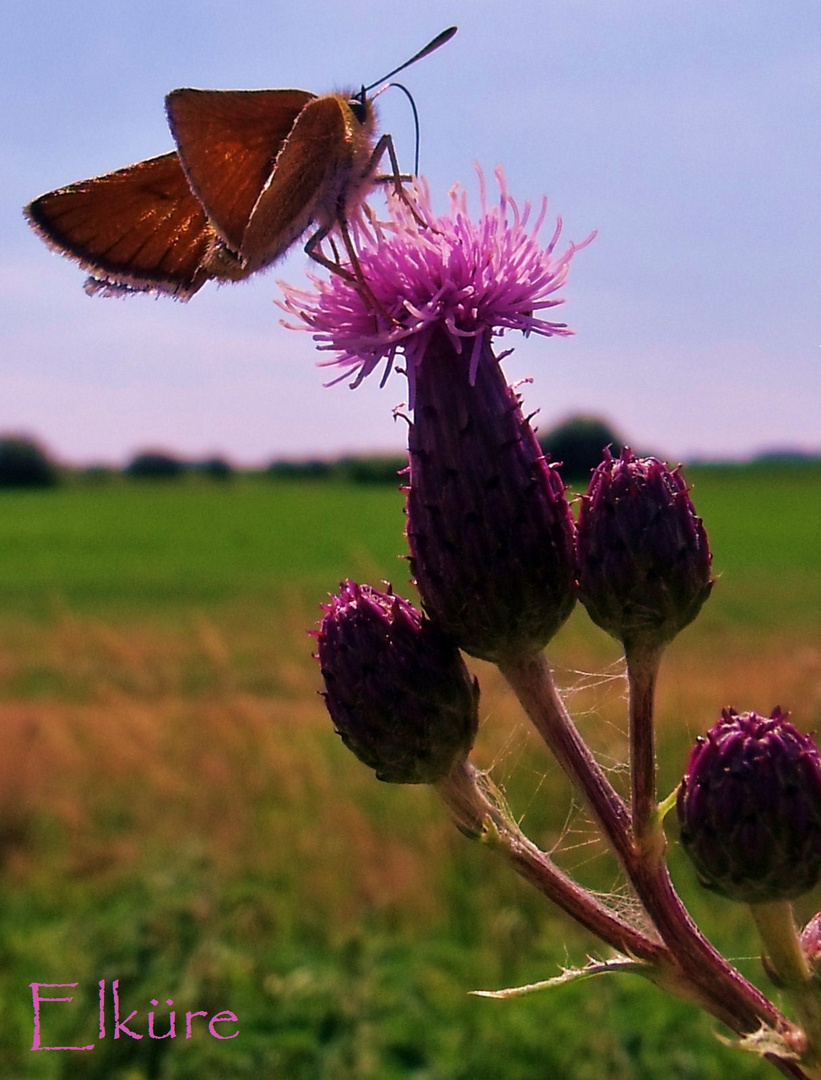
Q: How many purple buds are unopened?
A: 3